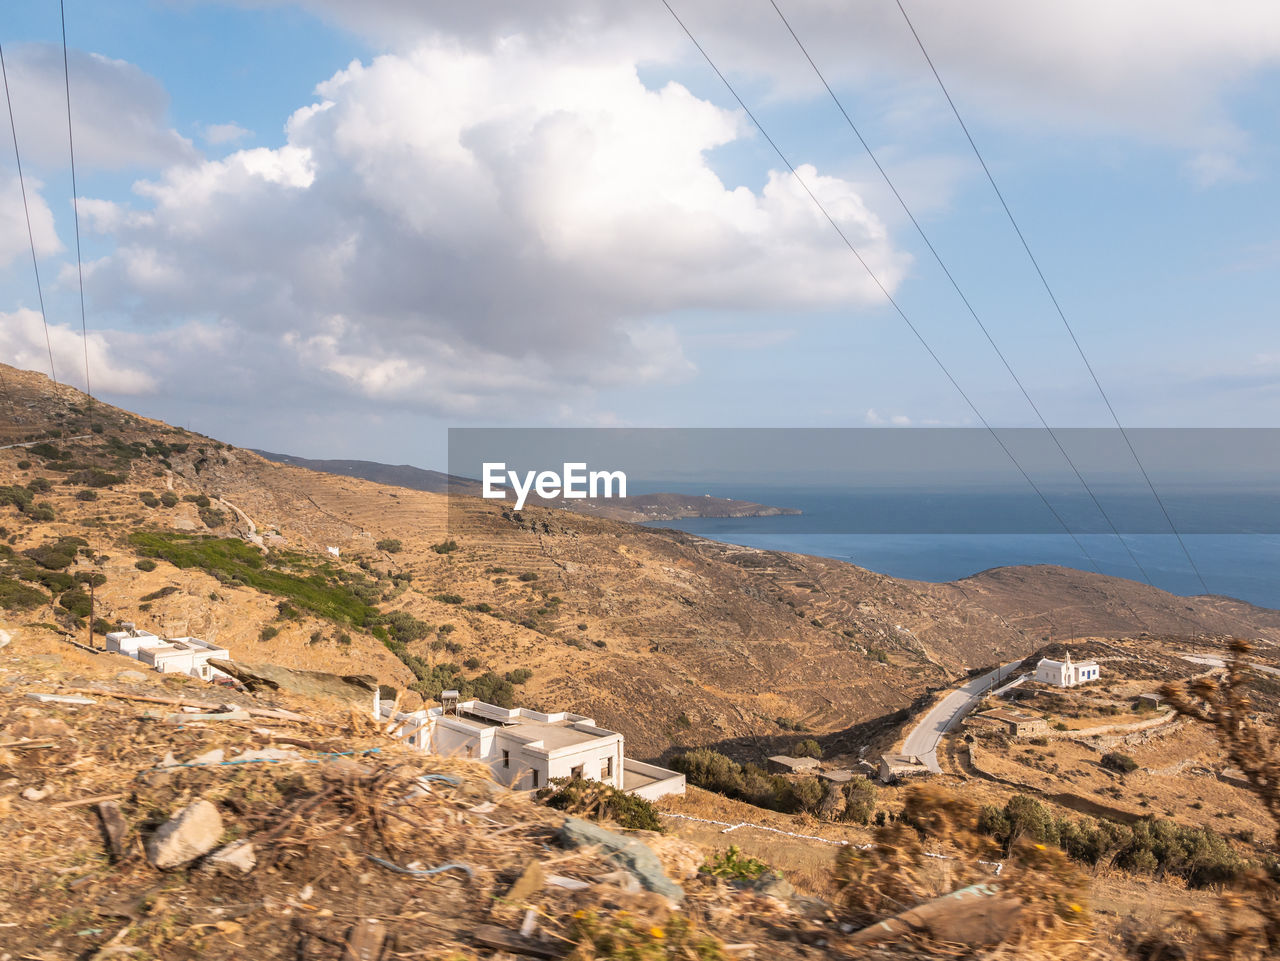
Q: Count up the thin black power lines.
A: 5